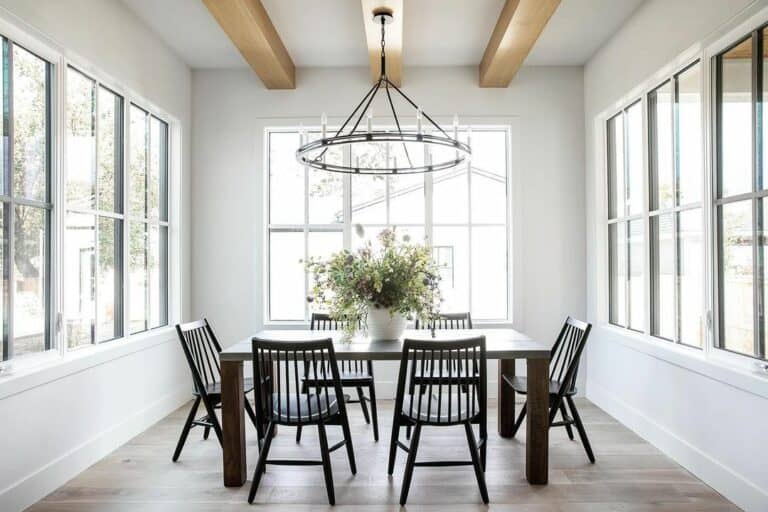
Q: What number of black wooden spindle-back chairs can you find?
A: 6